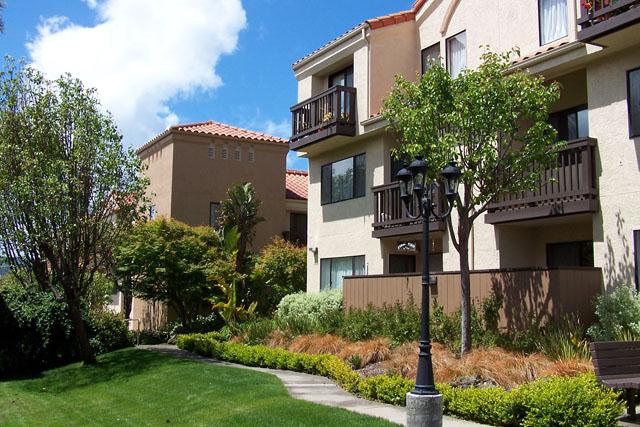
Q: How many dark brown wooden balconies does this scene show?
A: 4